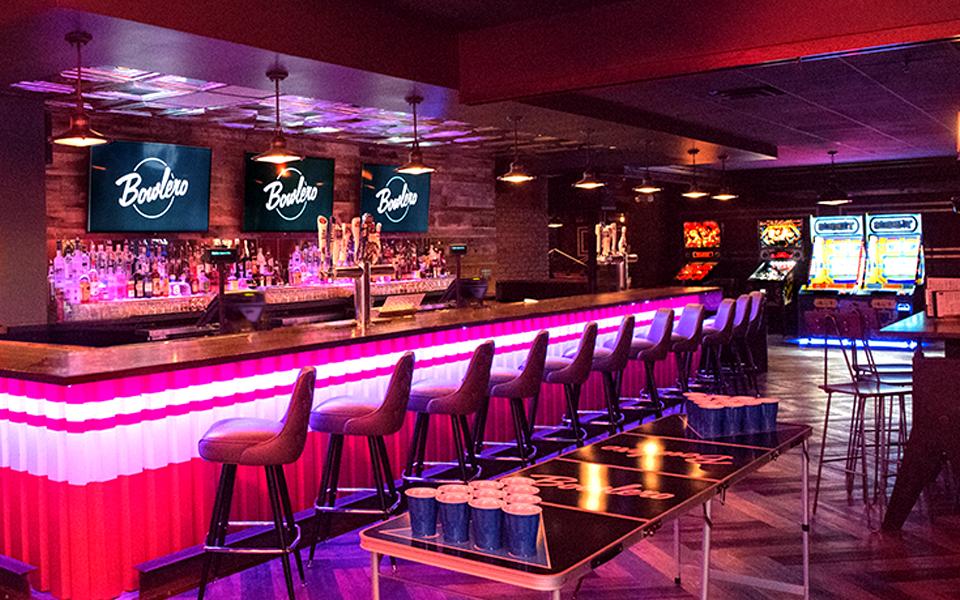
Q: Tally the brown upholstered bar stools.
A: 11